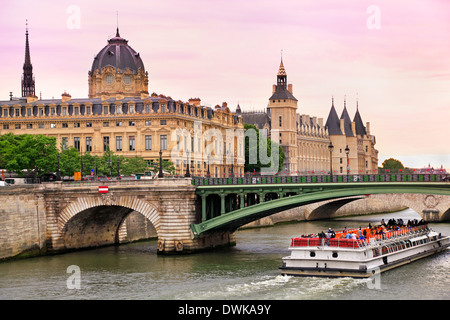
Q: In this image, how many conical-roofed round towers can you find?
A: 3